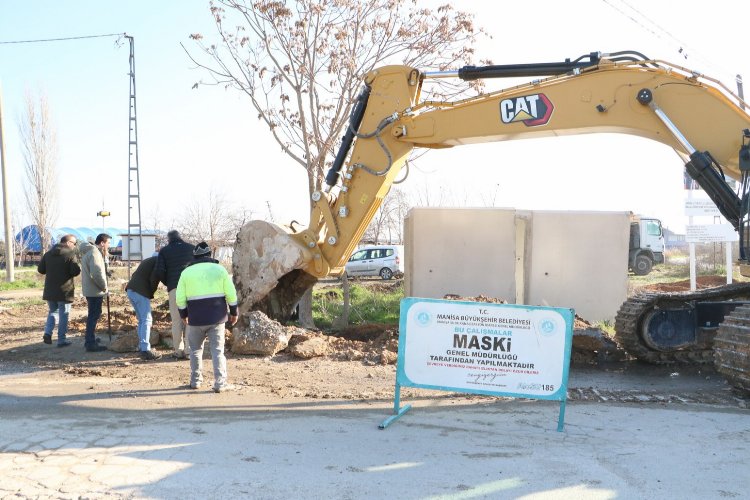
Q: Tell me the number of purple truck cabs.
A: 0